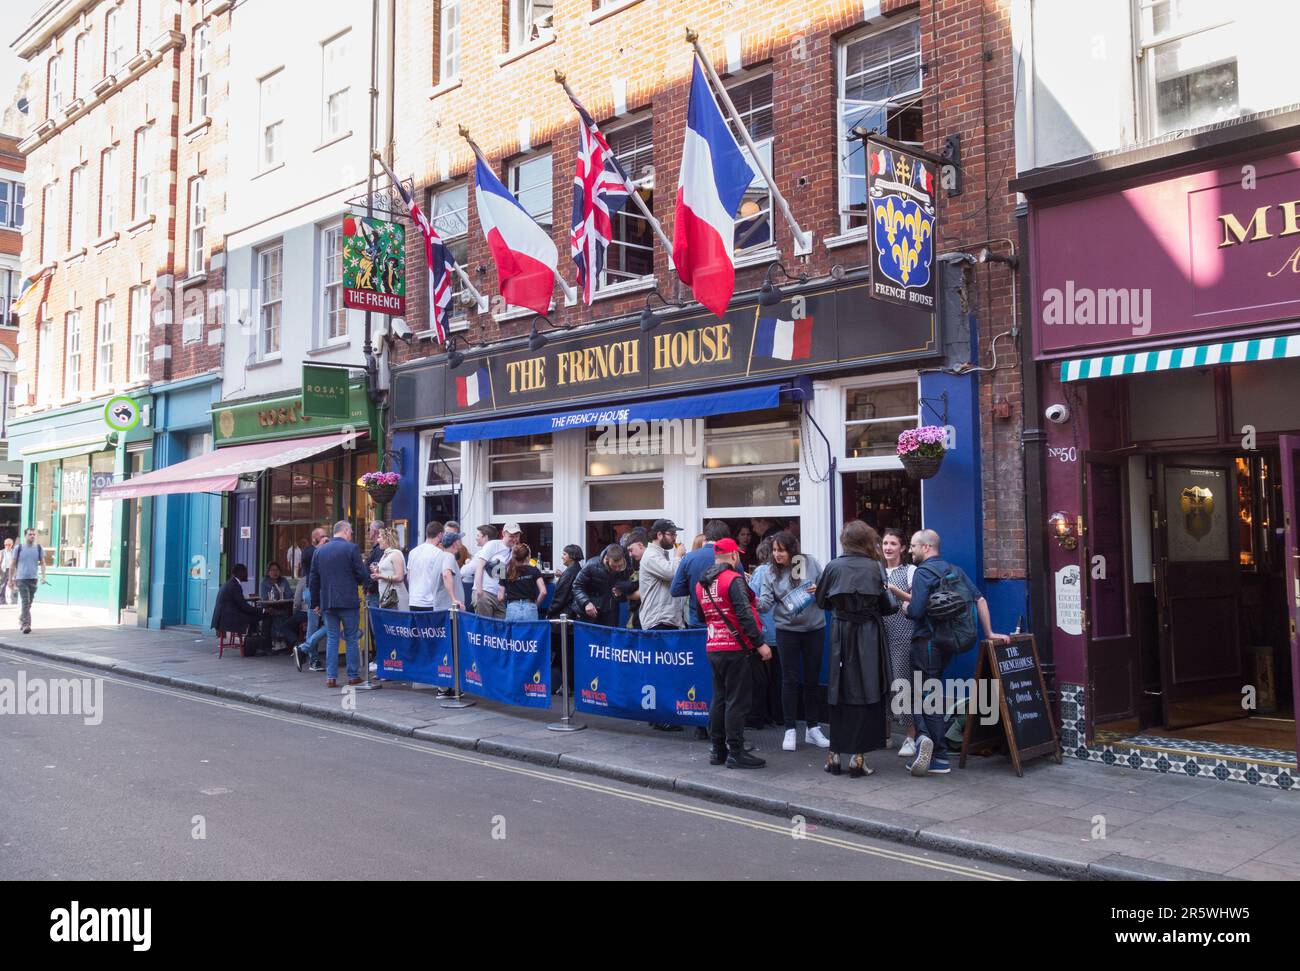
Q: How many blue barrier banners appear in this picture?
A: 3